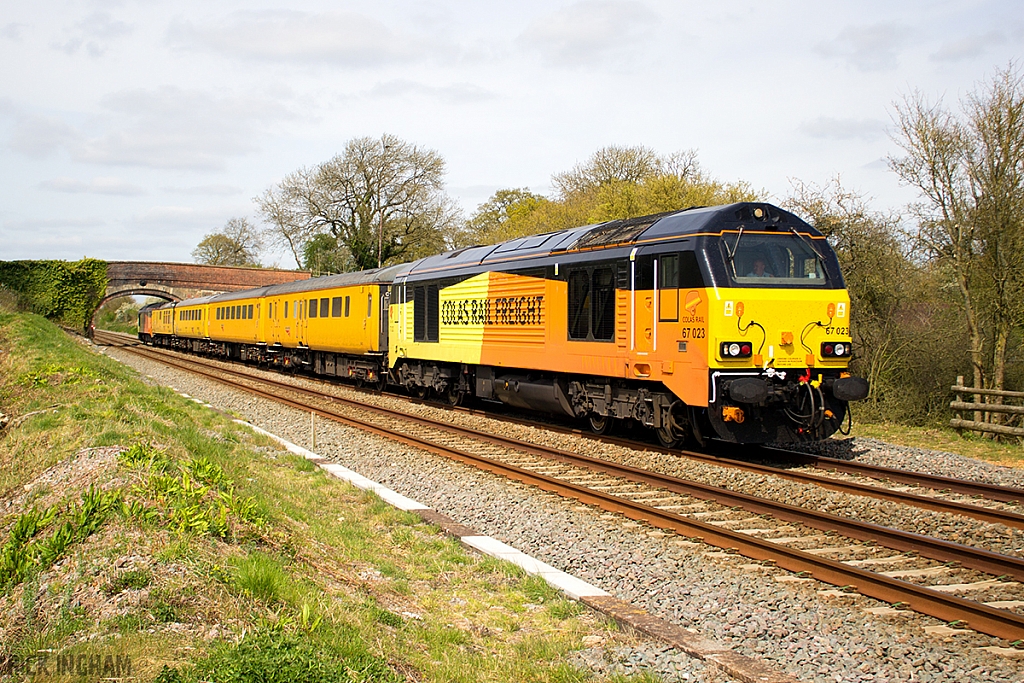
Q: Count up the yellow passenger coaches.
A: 4